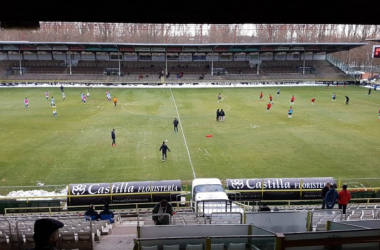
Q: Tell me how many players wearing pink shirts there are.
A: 4